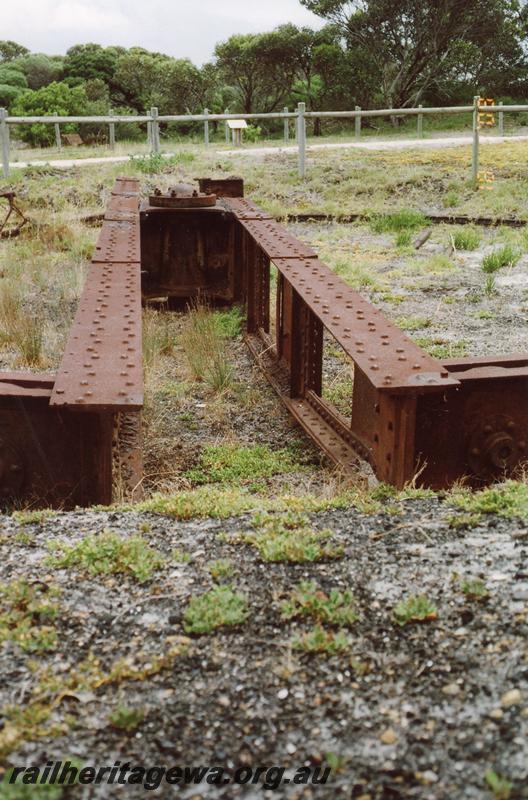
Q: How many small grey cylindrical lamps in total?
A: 0